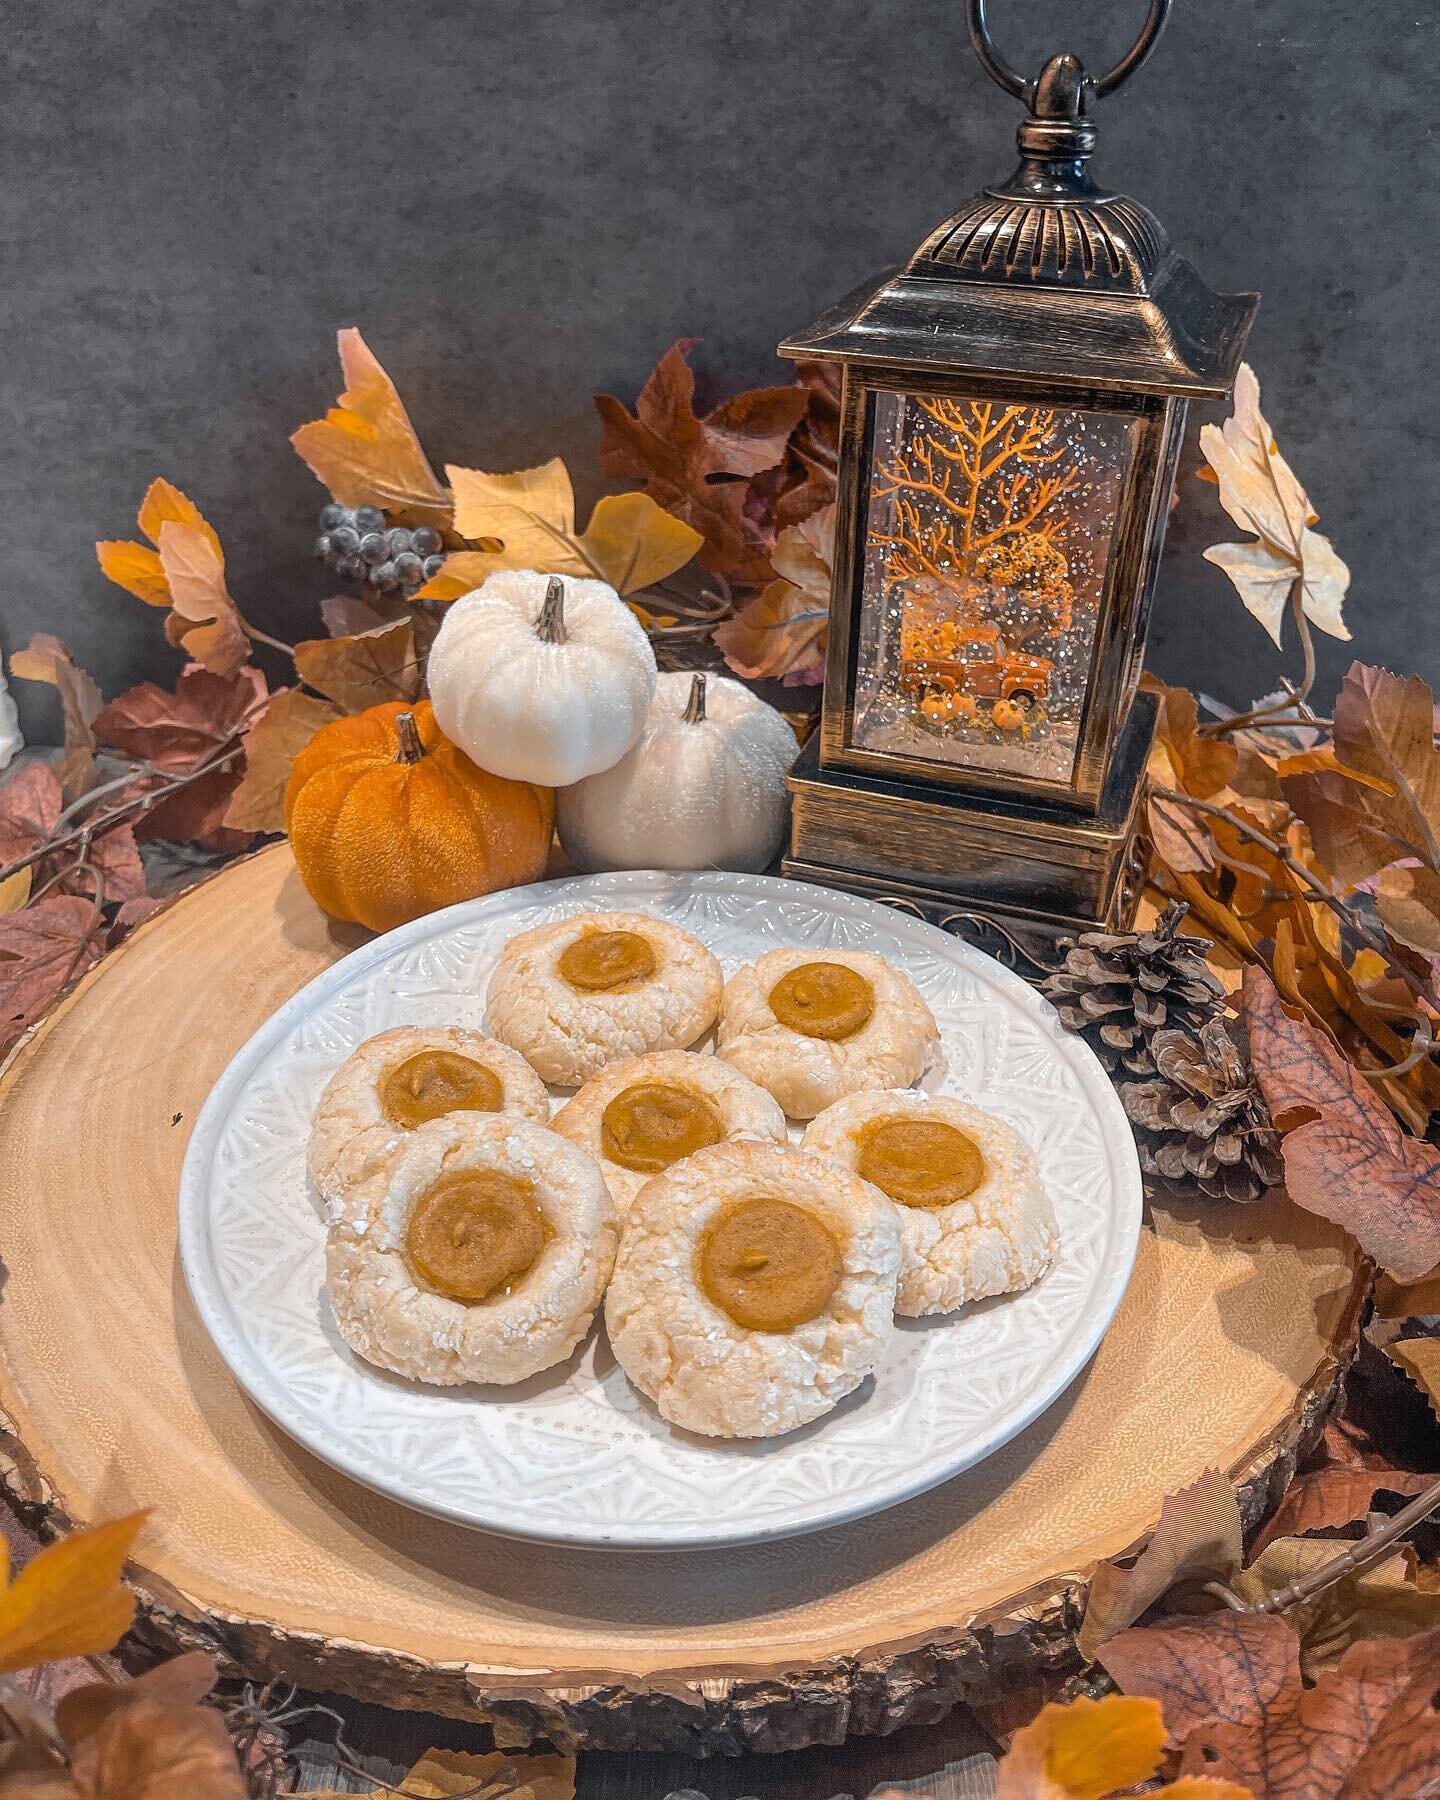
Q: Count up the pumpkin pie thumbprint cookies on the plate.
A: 7